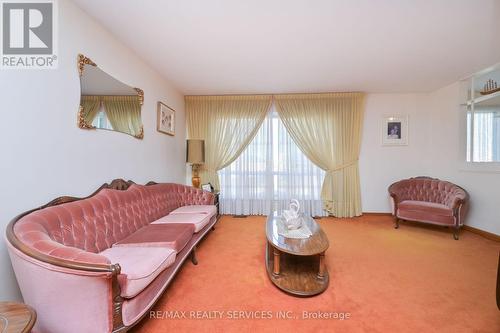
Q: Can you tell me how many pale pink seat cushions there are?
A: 3